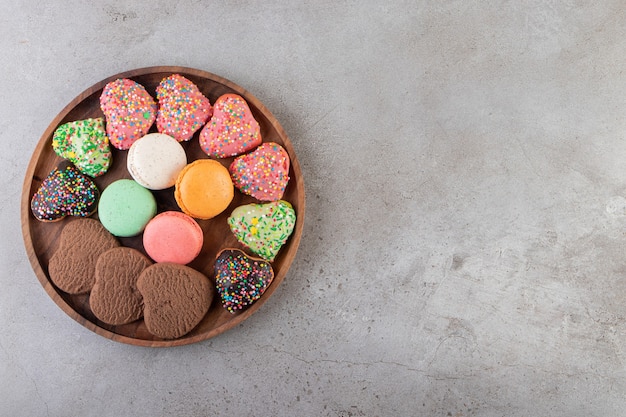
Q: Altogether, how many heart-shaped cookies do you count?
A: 11